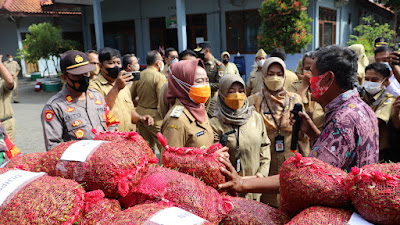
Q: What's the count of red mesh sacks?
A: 12